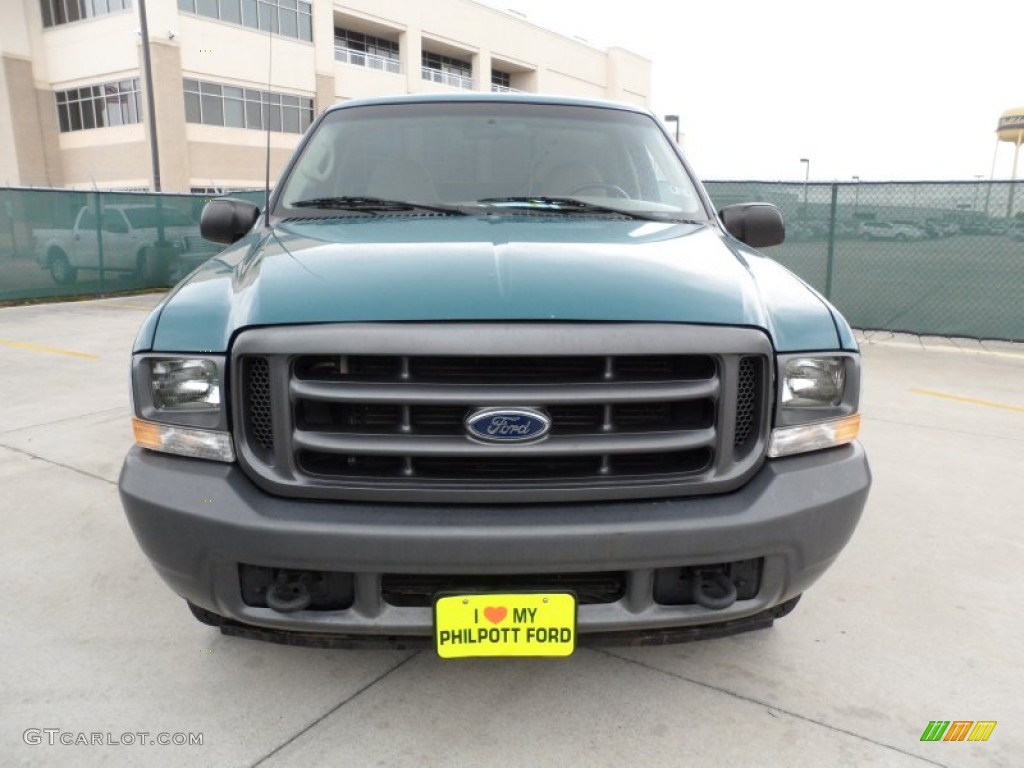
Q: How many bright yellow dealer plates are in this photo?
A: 1